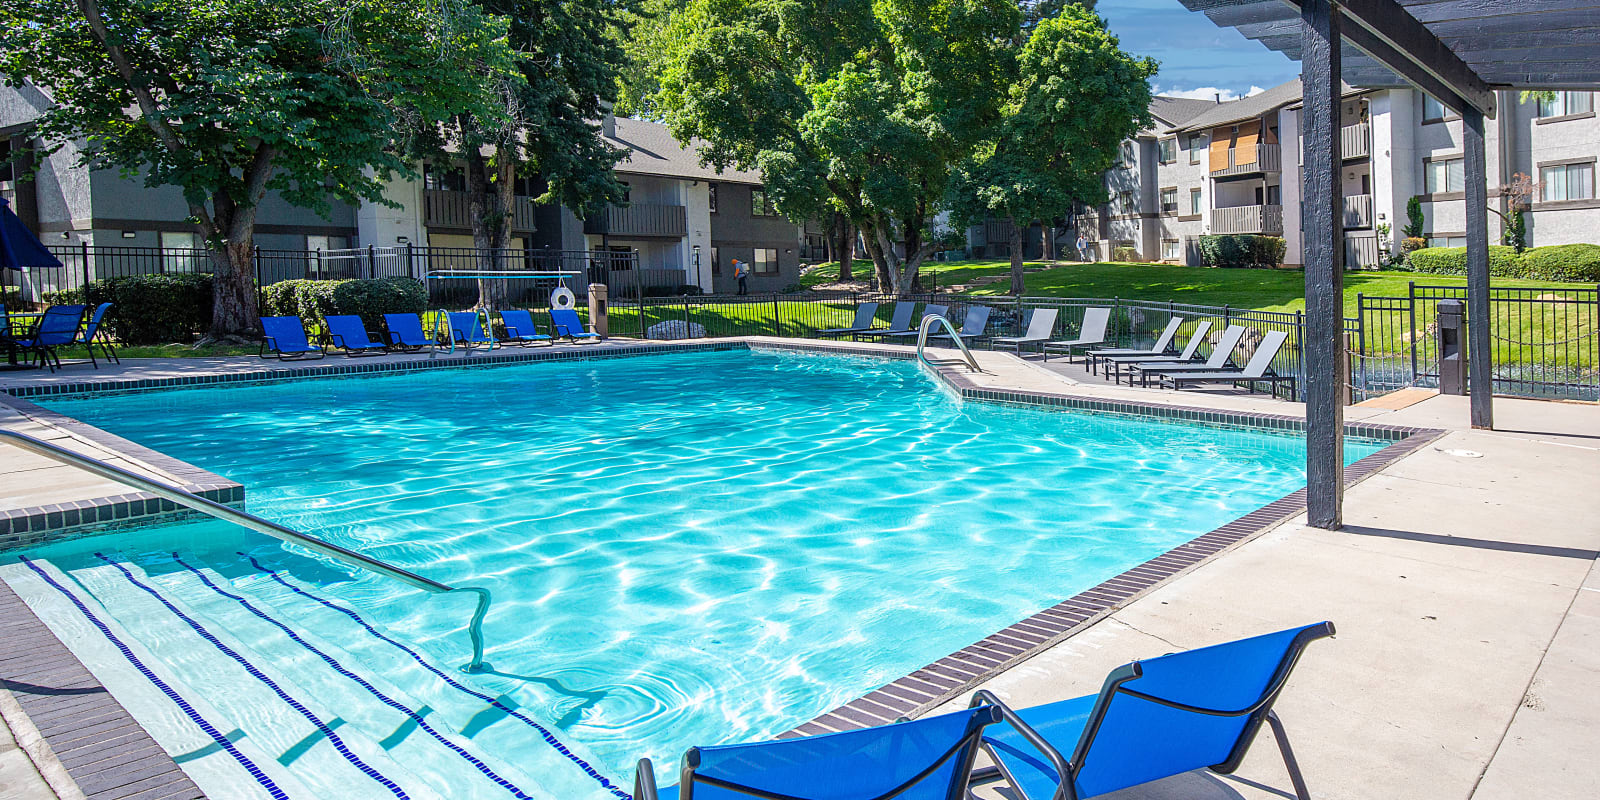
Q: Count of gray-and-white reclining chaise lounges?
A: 10